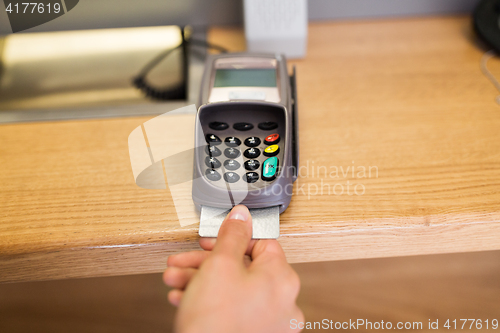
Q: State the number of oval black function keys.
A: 3